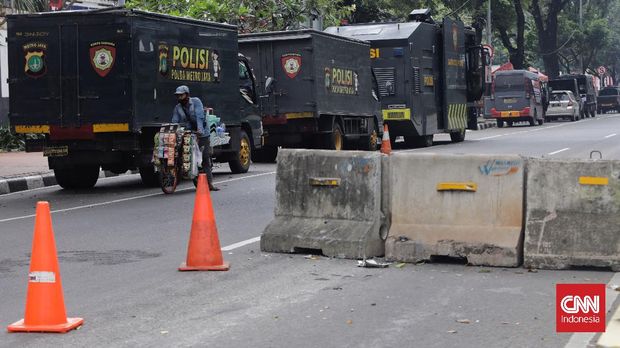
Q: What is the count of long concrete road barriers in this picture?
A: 3